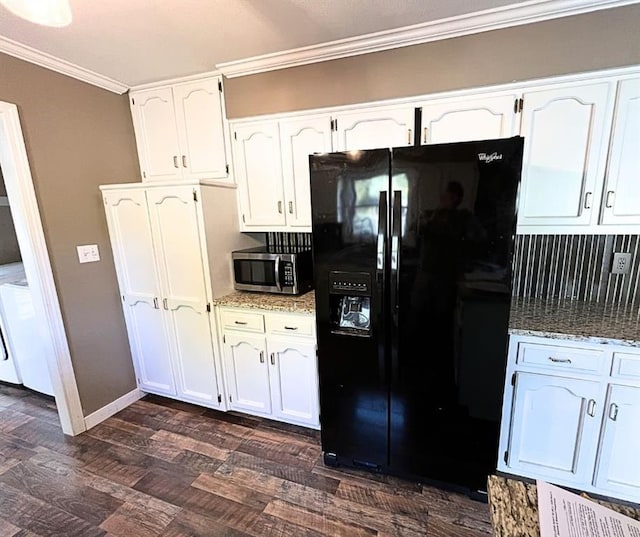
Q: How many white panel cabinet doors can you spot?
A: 14